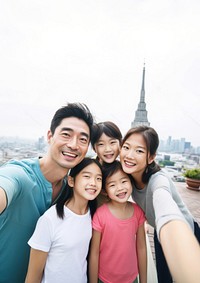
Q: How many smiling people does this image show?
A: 5